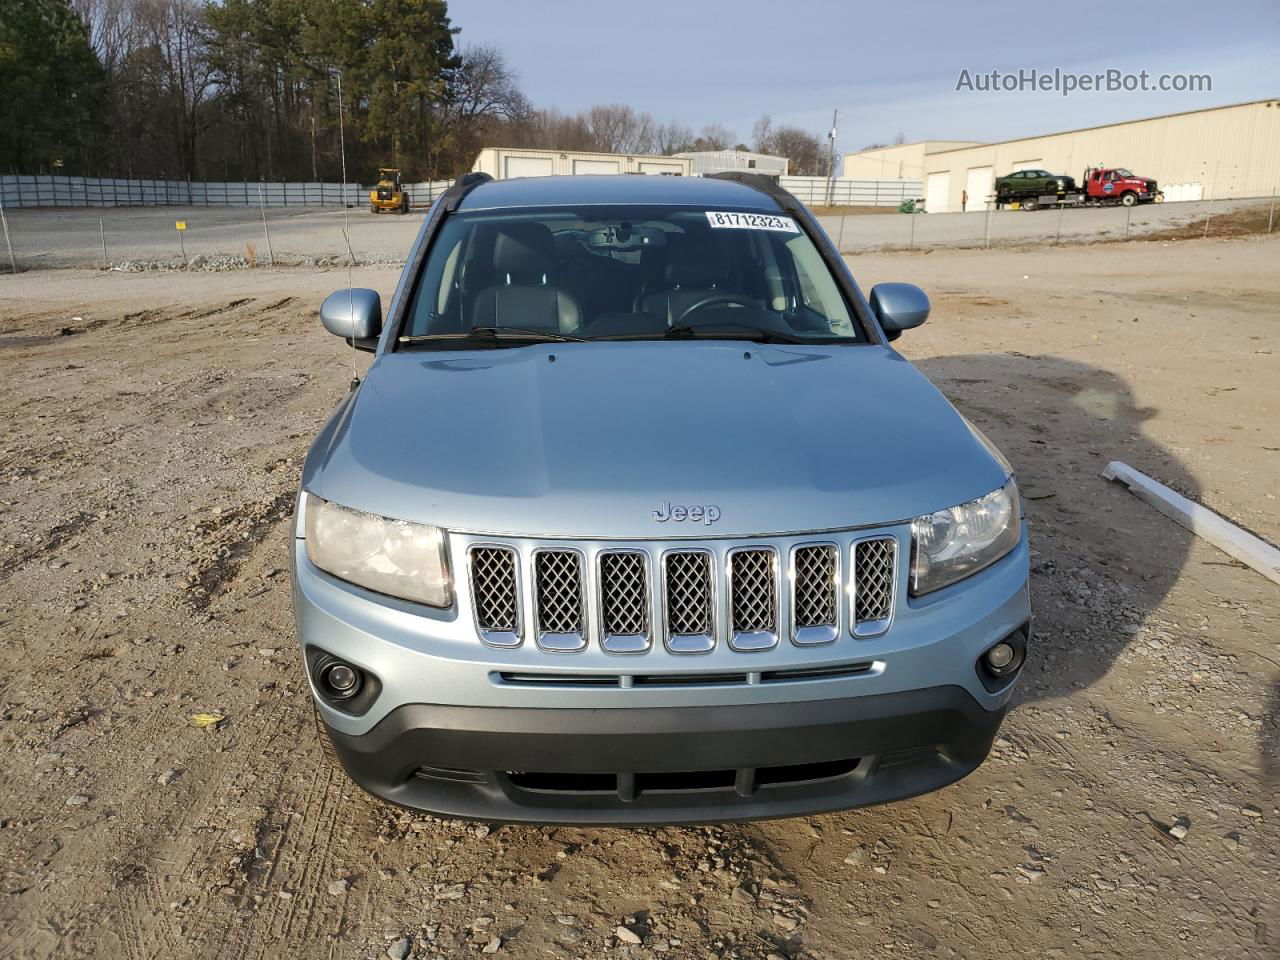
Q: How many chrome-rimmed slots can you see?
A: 7